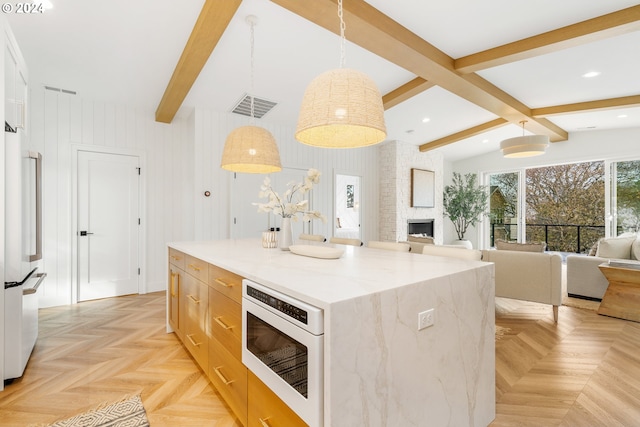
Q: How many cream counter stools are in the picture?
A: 4